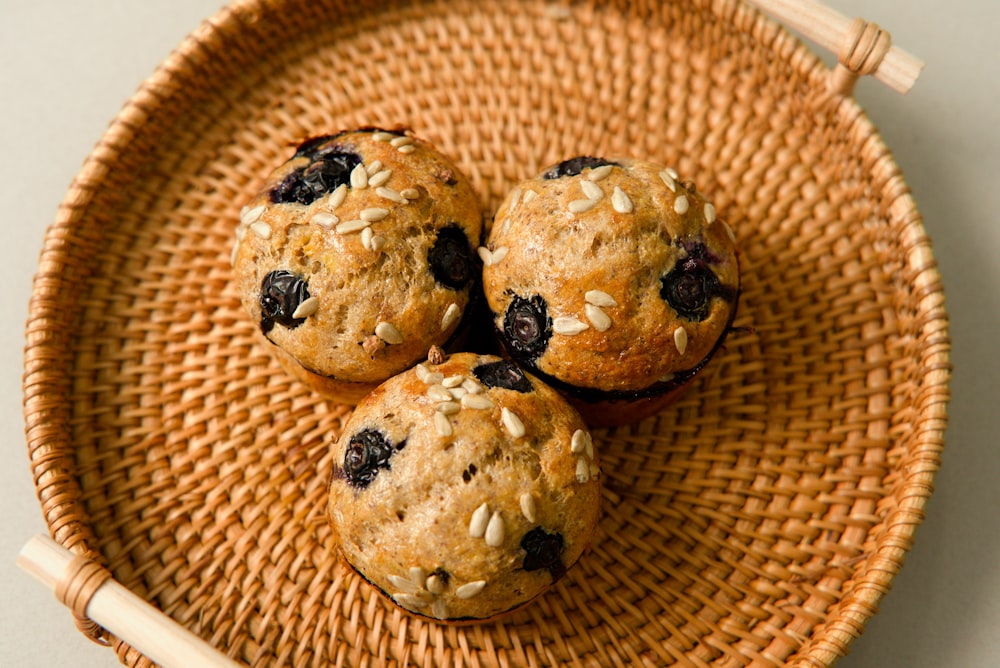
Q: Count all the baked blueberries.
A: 9